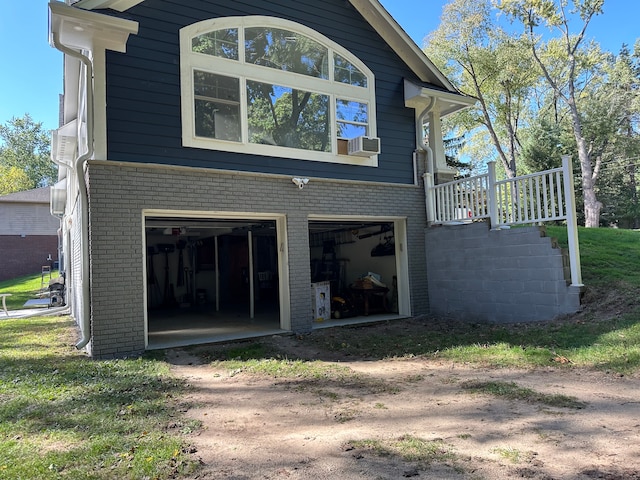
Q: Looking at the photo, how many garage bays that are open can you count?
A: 2